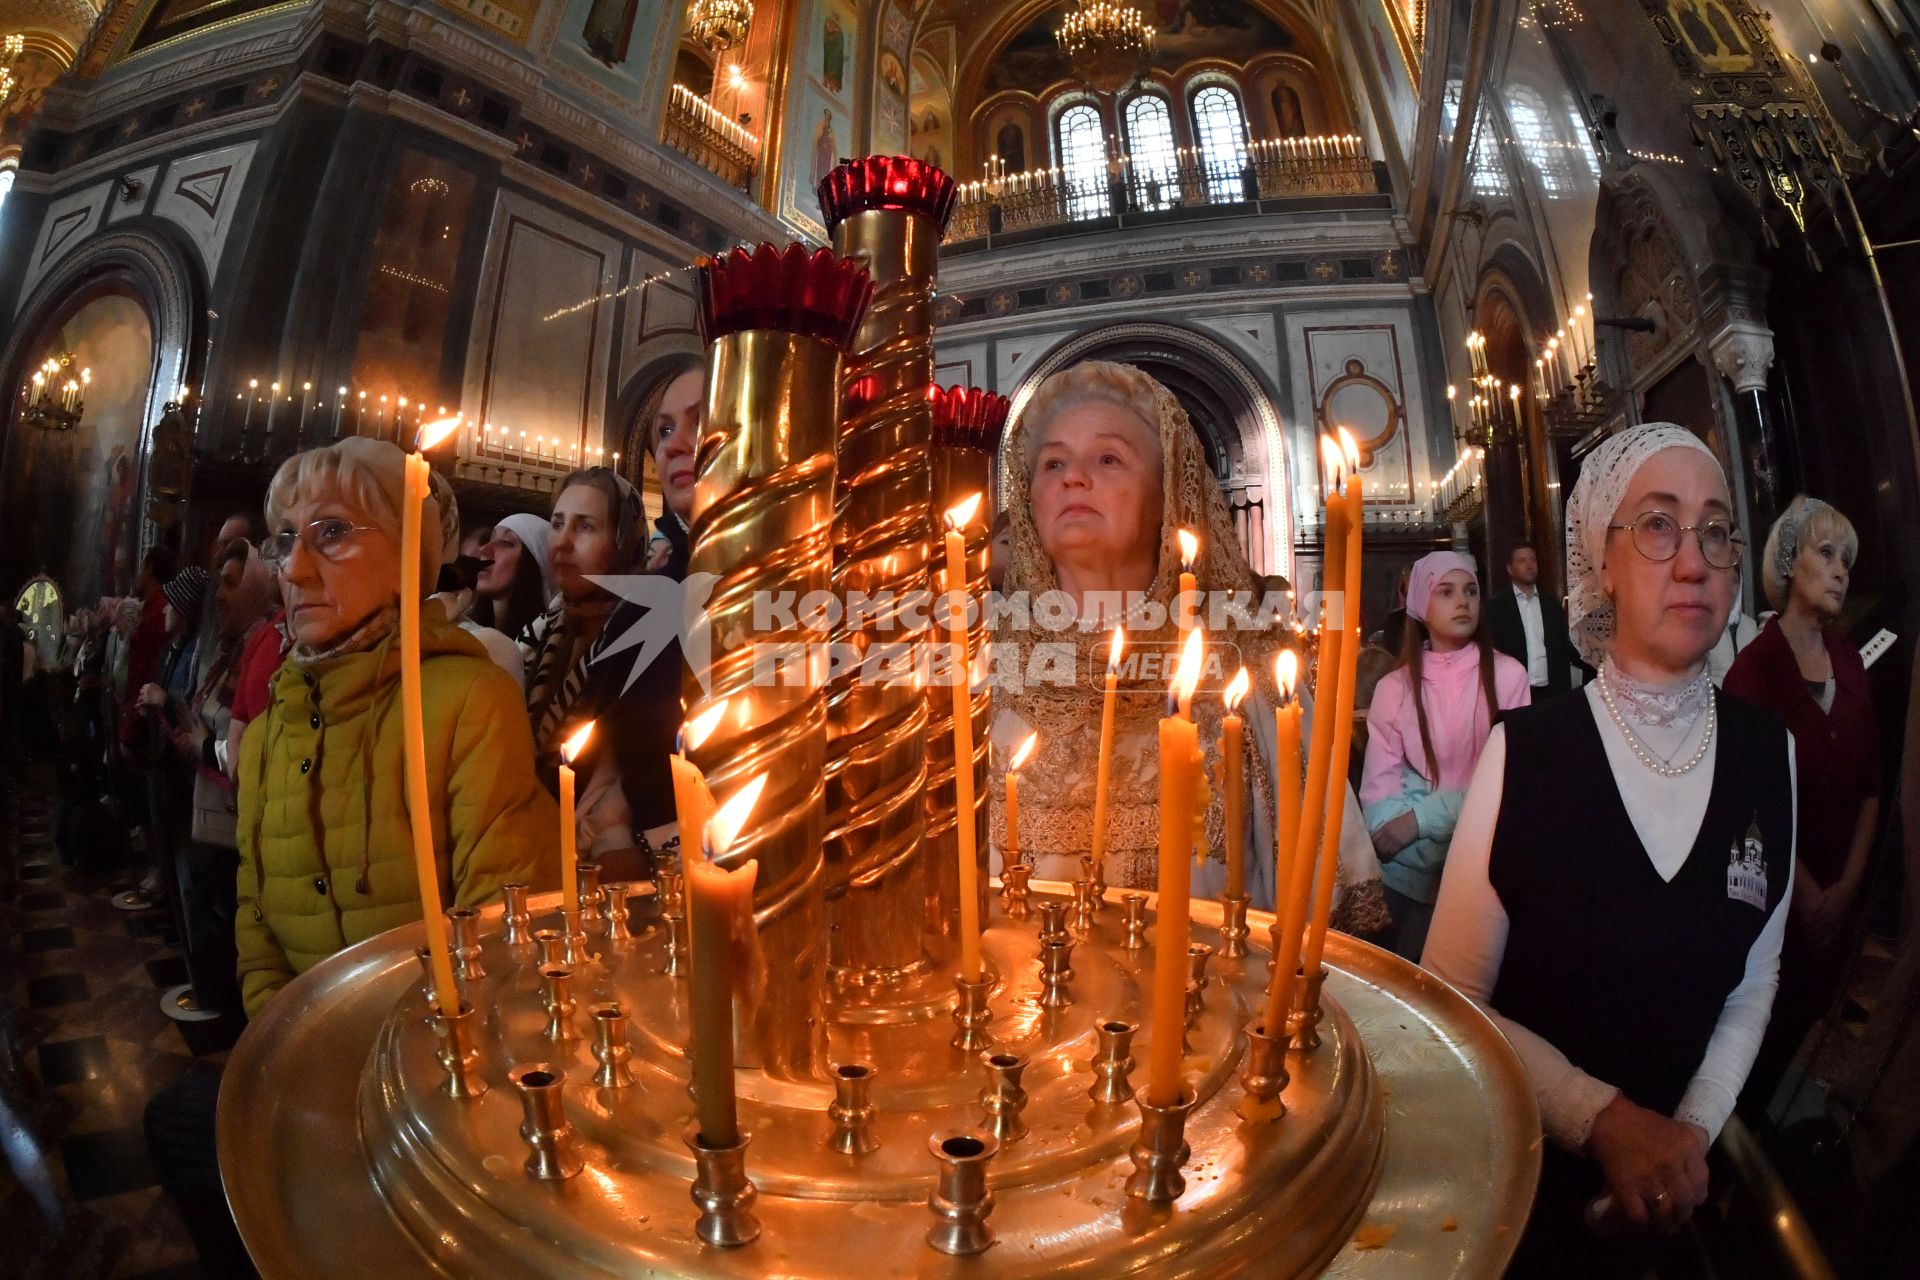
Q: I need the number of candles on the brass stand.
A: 13